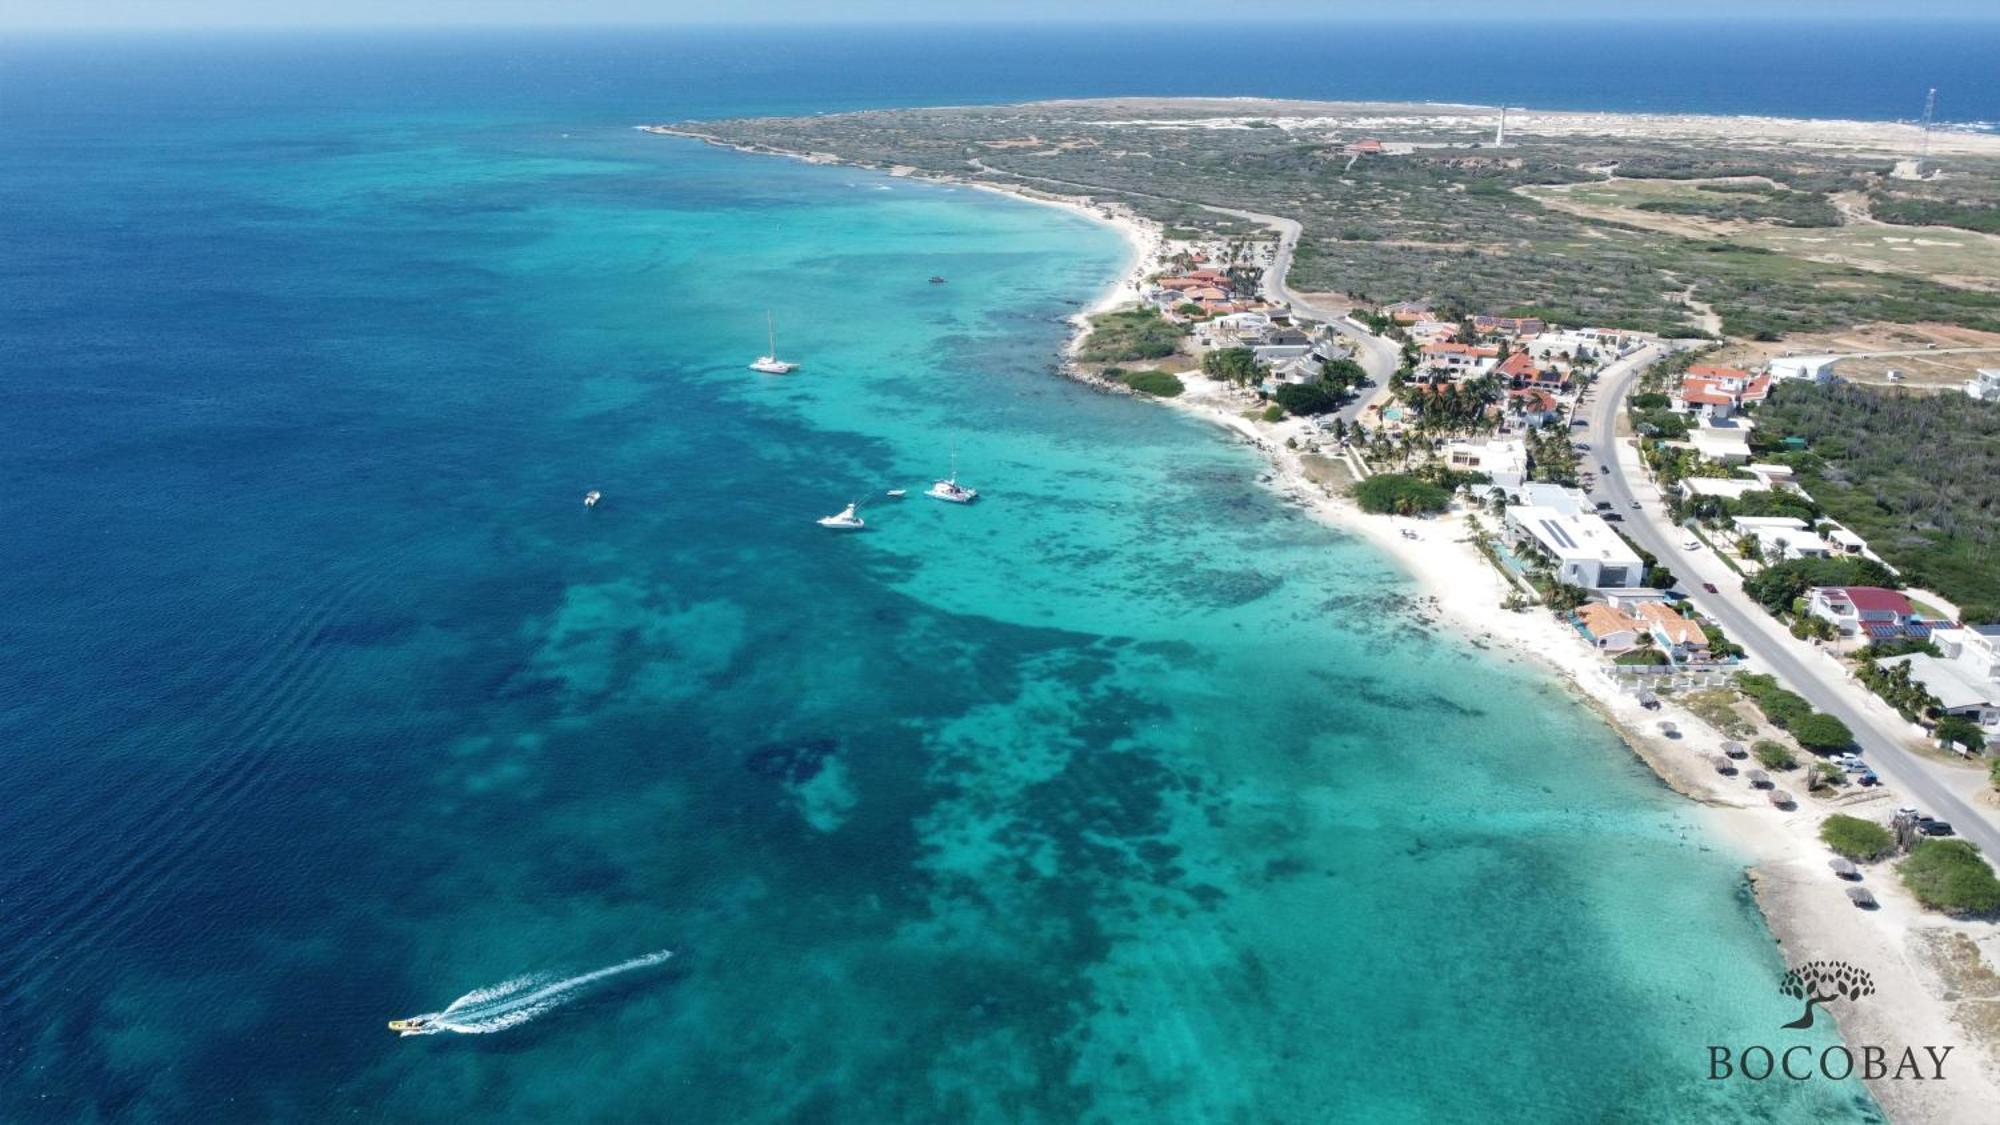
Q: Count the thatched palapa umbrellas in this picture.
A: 8